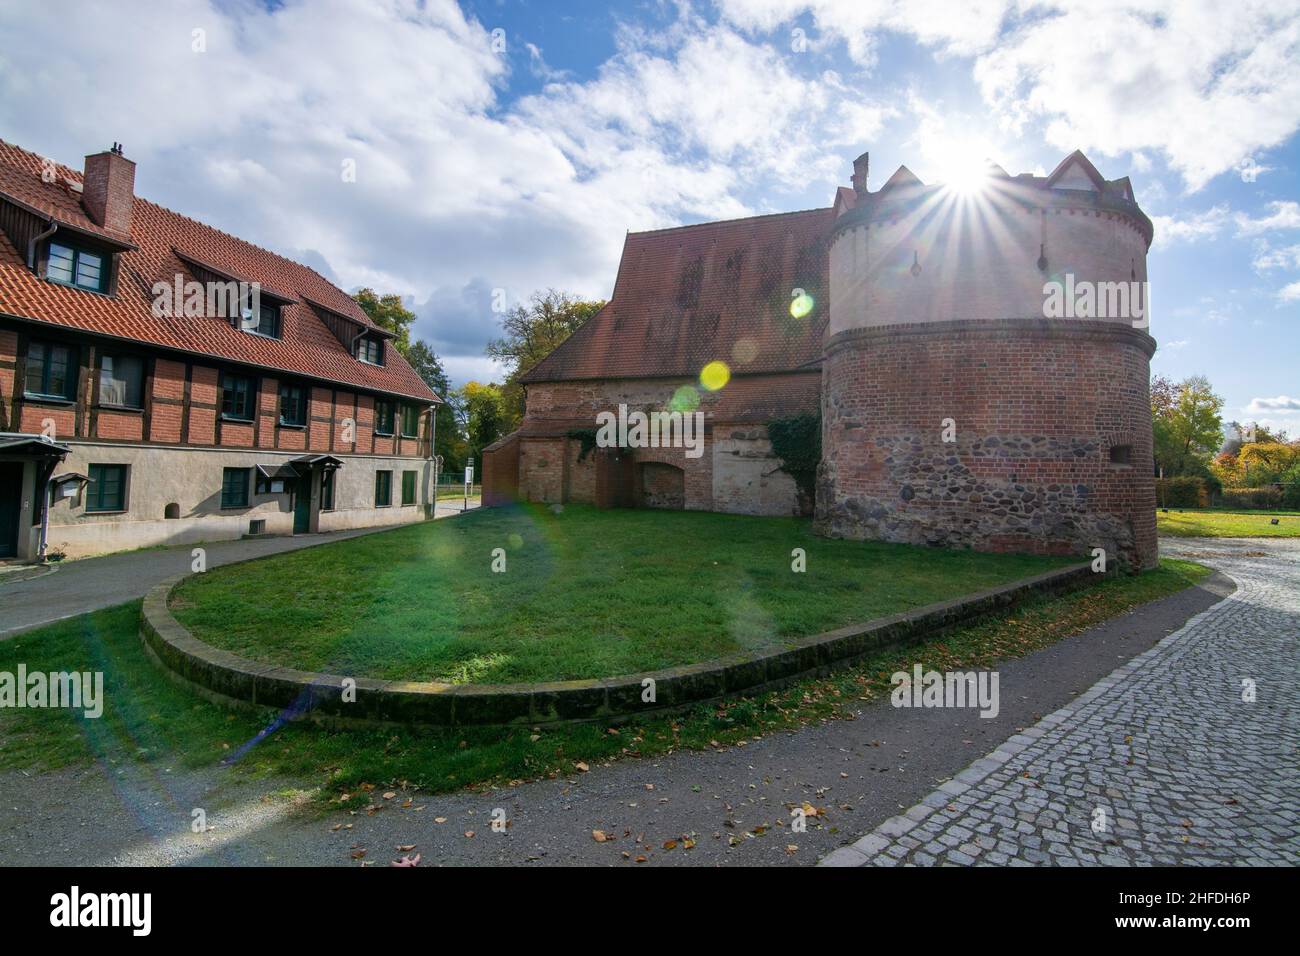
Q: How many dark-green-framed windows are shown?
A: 14